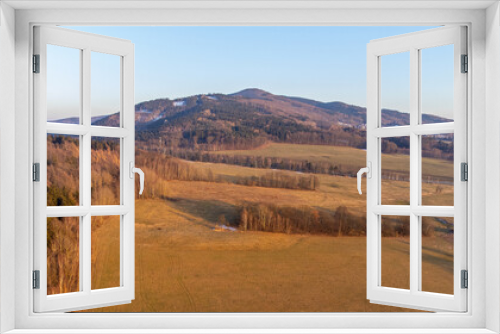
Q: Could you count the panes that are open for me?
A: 2